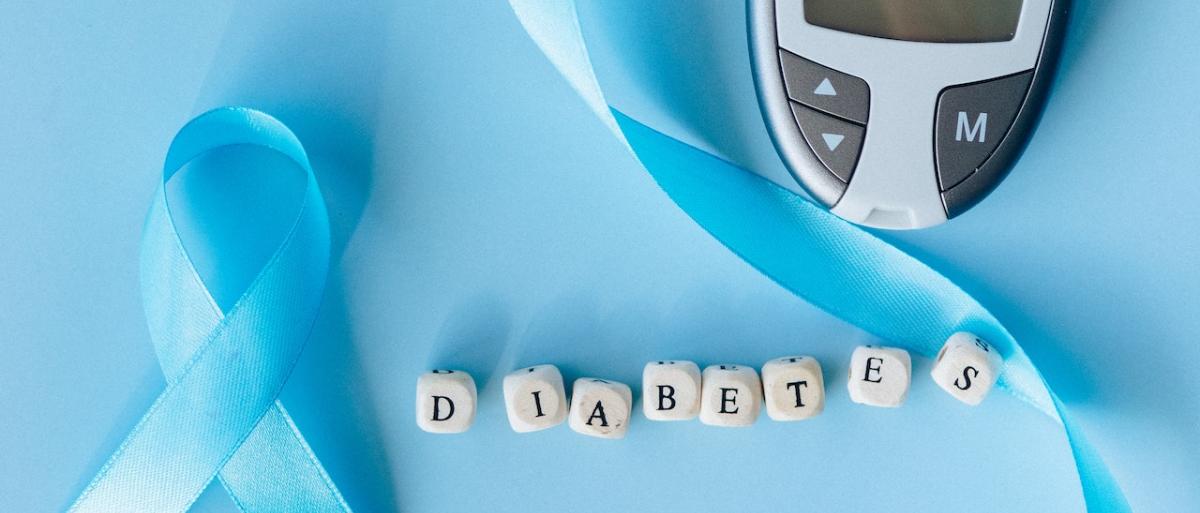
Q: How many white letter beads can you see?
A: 8